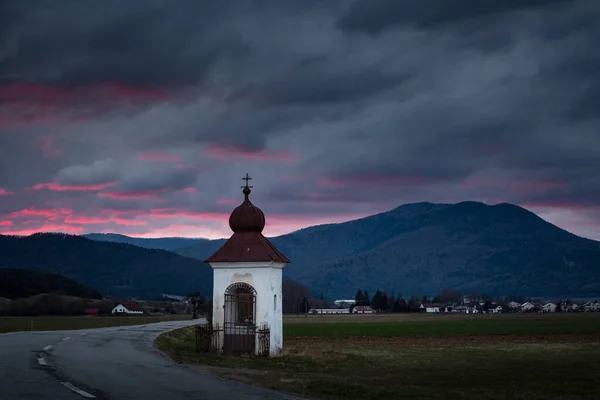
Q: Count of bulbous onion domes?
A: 1